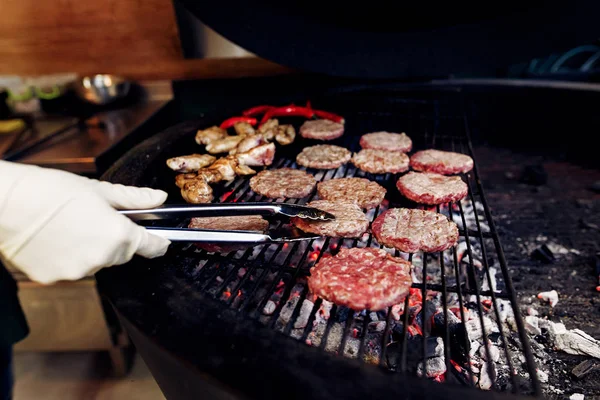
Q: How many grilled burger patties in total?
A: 12